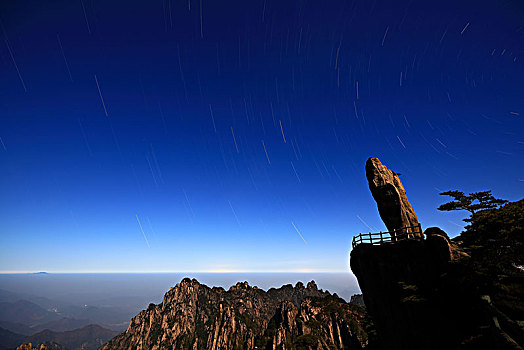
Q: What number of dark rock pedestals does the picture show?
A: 1